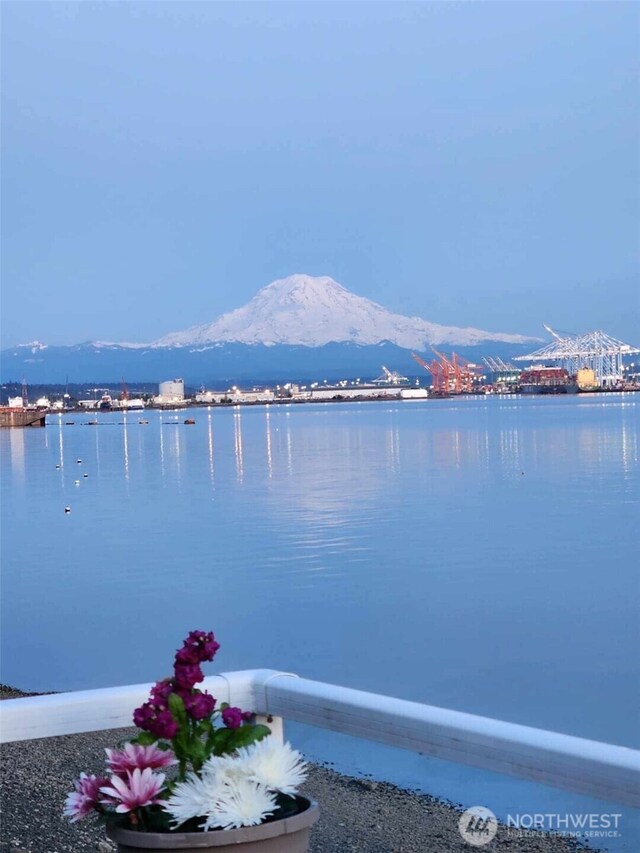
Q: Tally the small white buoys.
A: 5